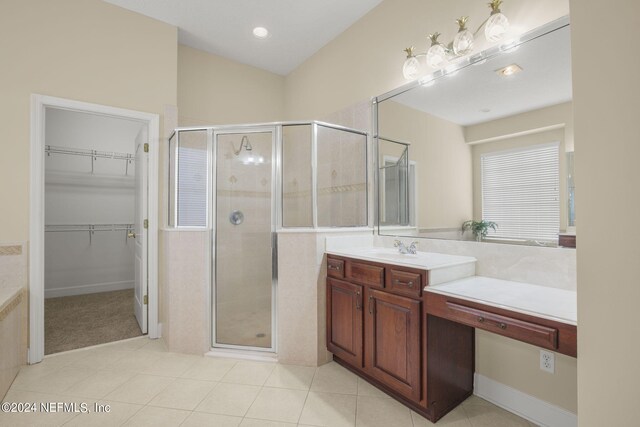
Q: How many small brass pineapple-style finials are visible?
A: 4